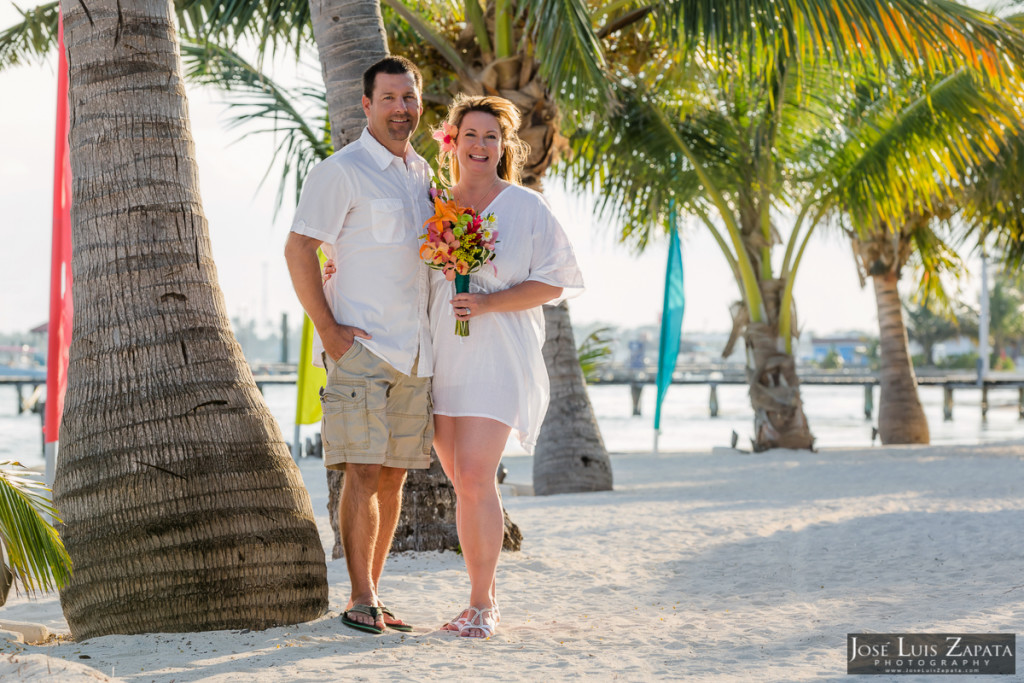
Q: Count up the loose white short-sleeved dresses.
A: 1